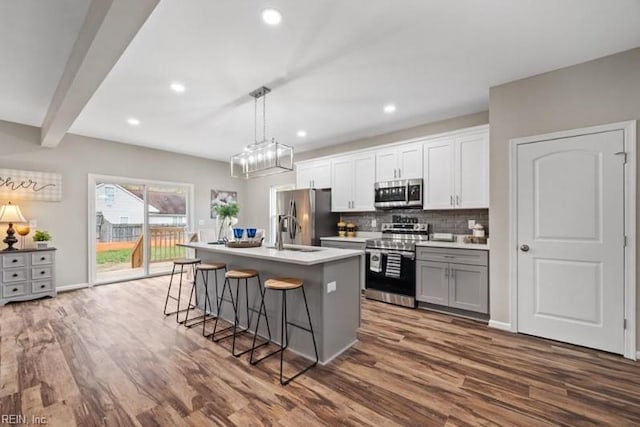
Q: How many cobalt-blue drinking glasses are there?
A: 2